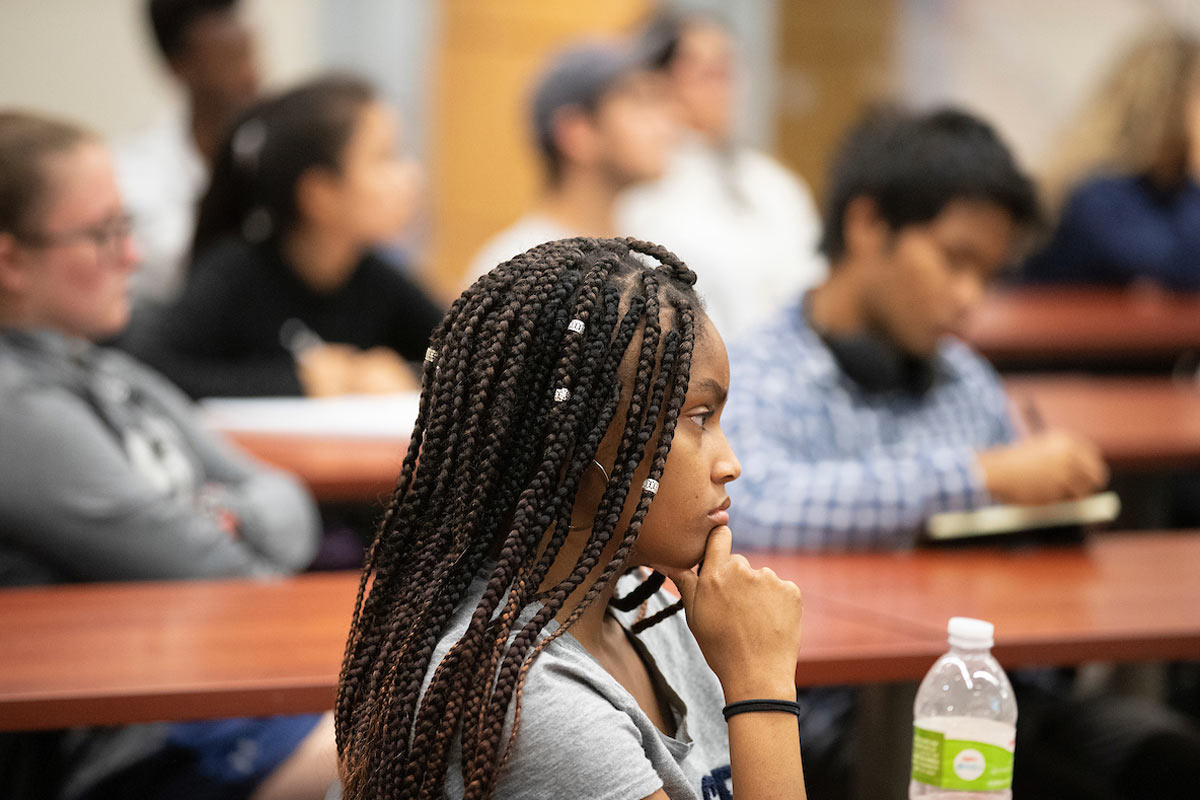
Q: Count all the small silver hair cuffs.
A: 4